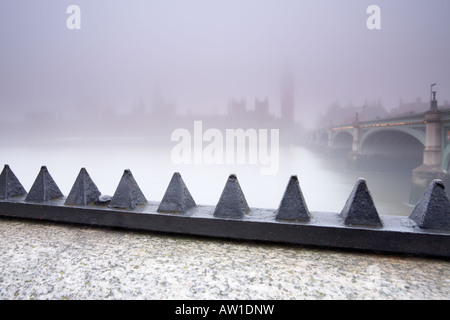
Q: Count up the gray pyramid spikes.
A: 9